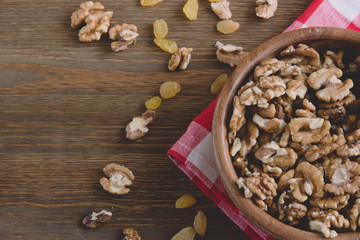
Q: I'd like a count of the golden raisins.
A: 12